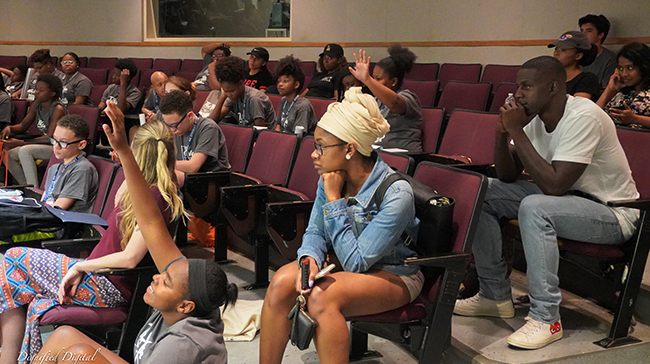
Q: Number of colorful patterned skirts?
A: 1